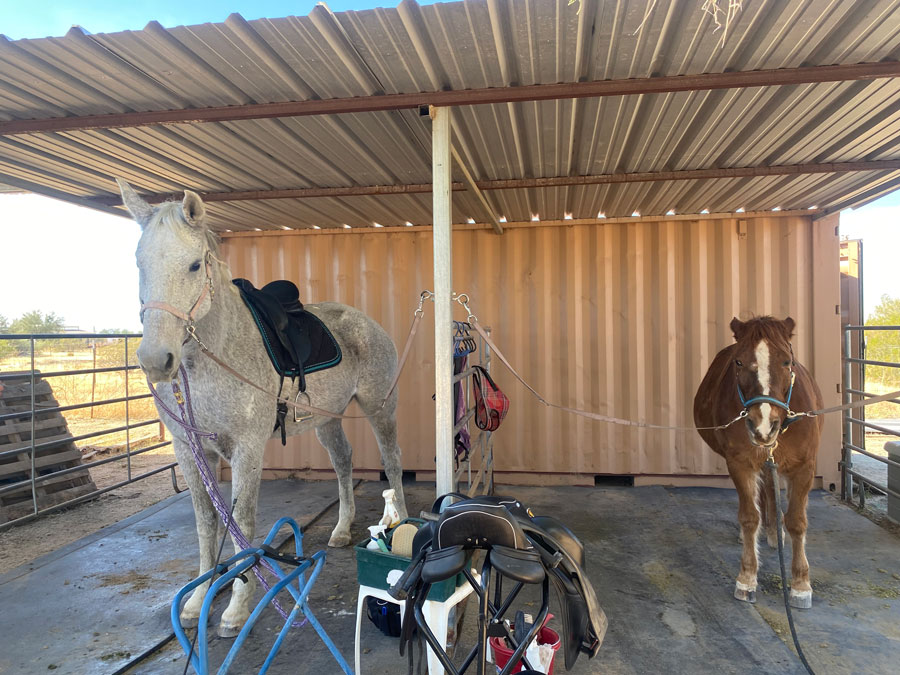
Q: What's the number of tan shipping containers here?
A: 1